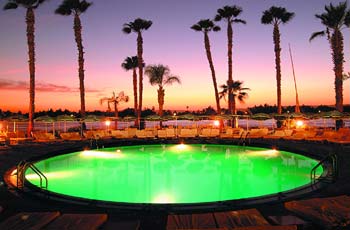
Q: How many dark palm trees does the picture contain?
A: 11